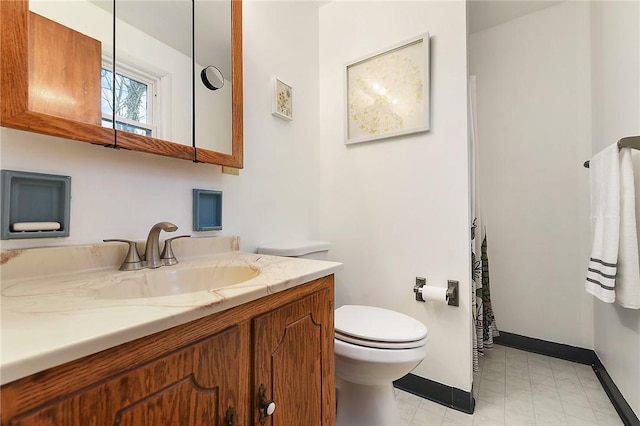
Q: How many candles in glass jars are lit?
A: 0